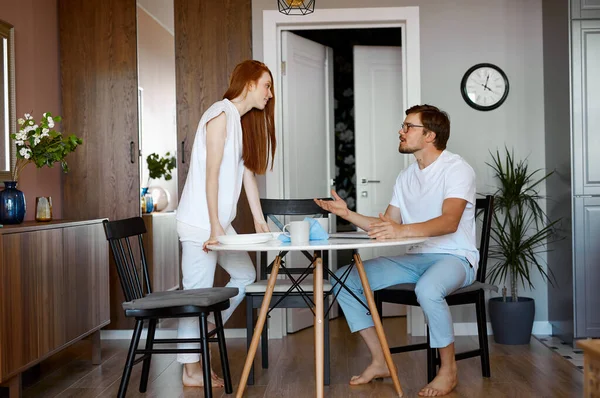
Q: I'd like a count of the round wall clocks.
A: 1